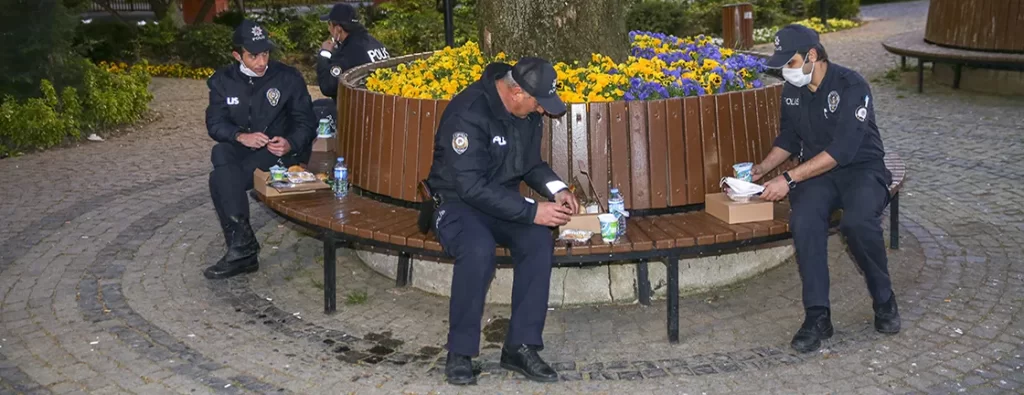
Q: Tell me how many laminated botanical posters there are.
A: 0